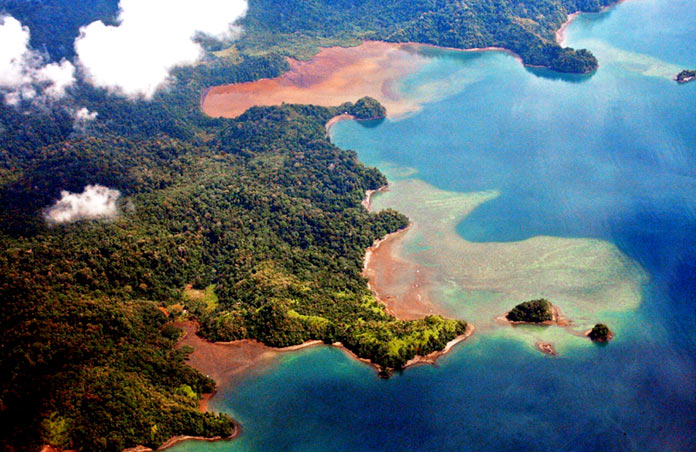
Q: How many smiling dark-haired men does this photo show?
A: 0